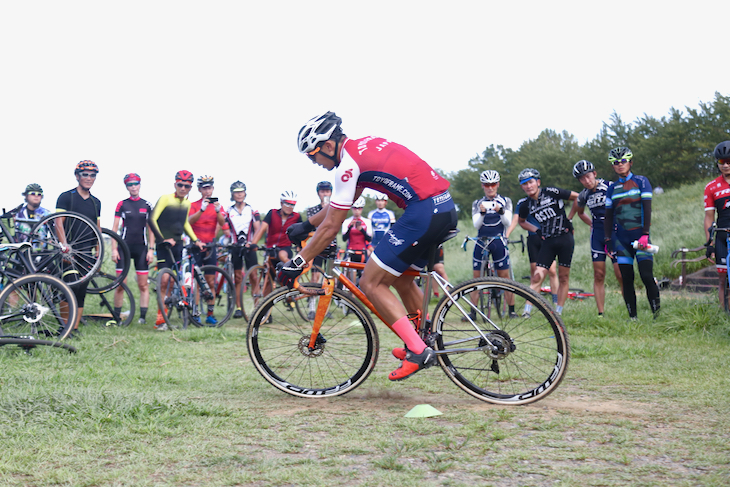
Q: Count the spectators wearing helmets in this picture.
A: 15